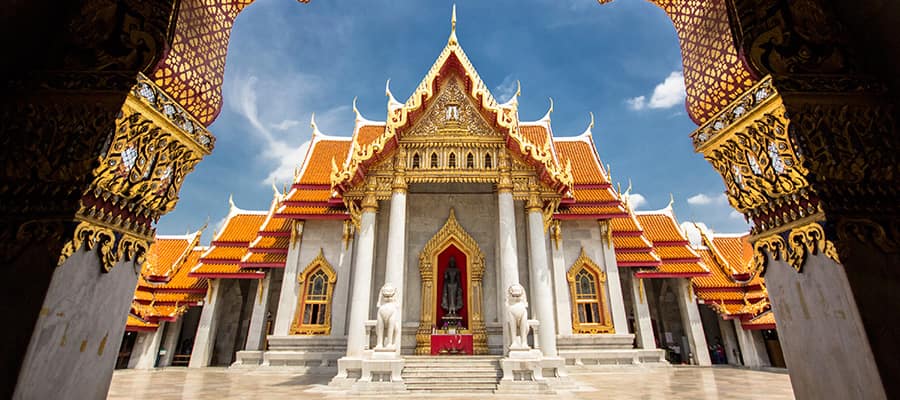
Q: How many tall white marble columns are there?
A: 4